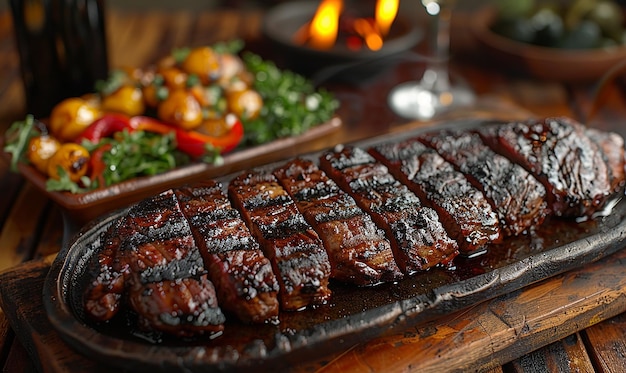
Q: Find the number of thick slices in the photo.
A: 8